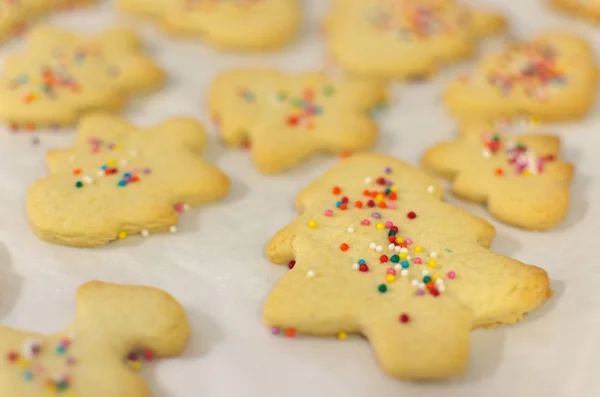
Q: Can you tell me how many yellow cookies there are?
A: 11